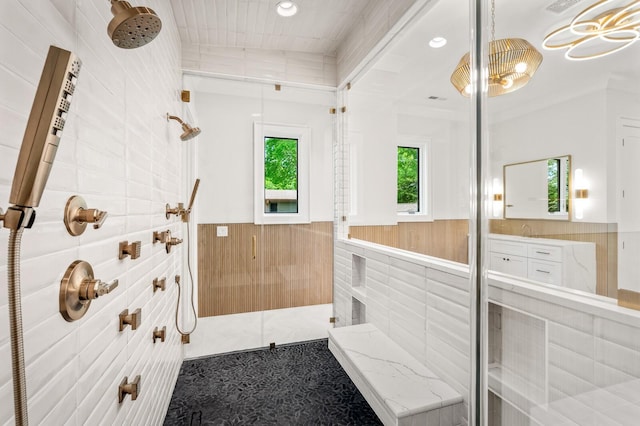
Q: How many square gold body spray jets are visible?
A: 6